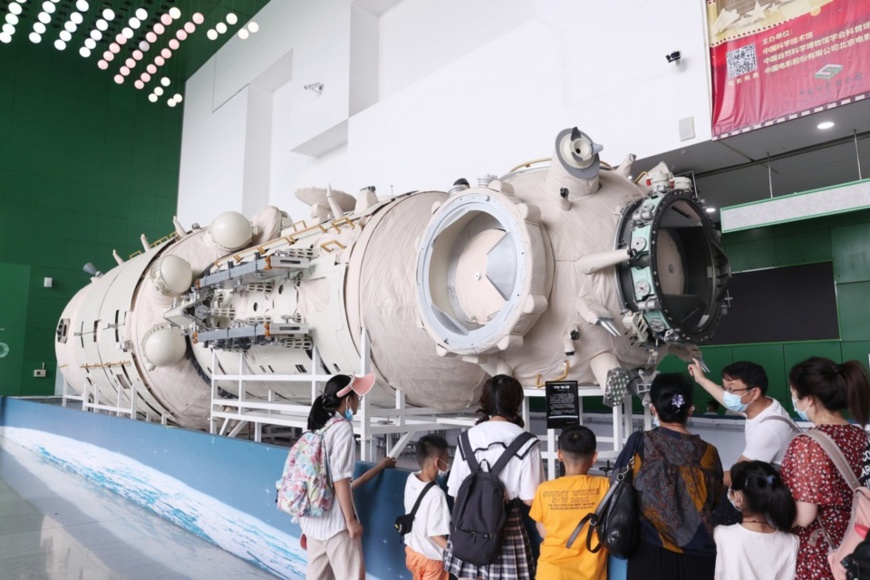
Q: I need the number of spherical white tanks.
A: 3